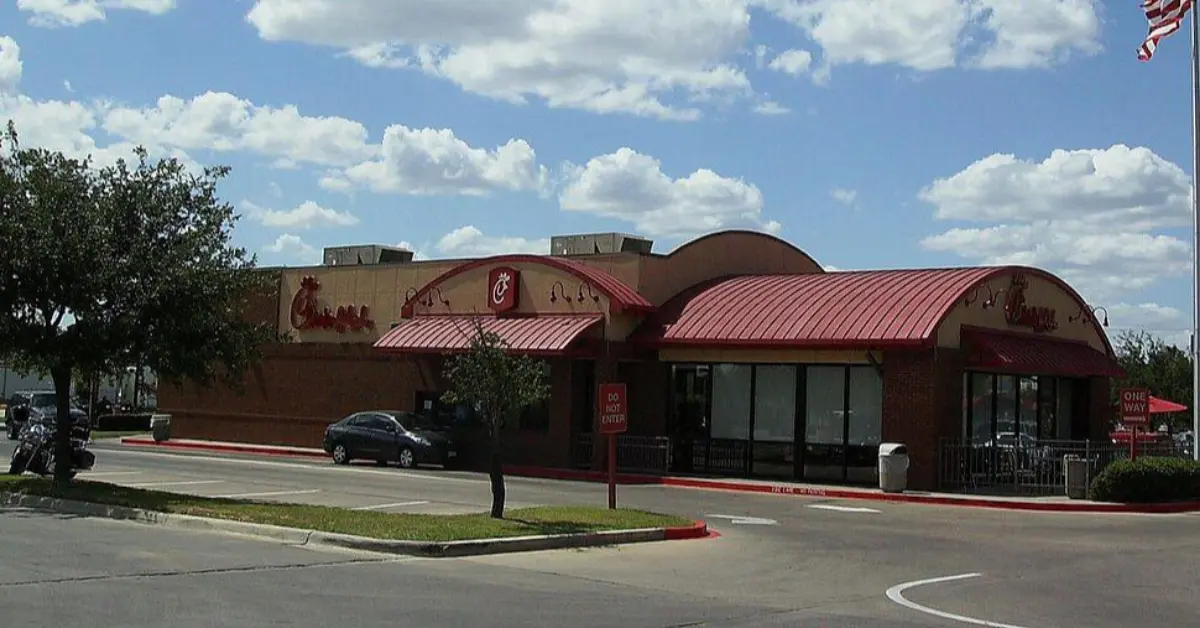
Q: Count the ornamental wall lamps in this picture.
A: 8